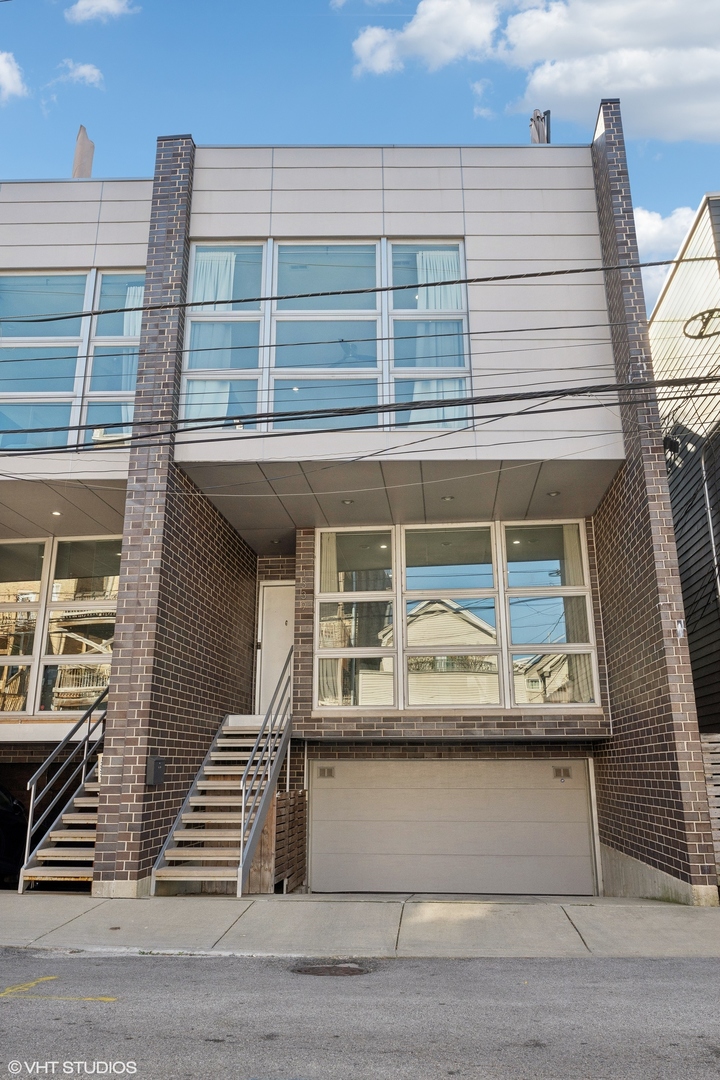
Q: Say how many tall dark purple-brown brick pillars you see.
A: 2